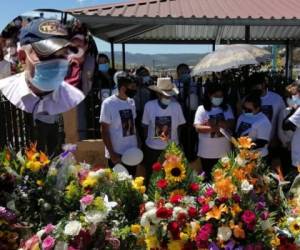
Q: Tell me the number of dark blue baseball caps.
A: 1